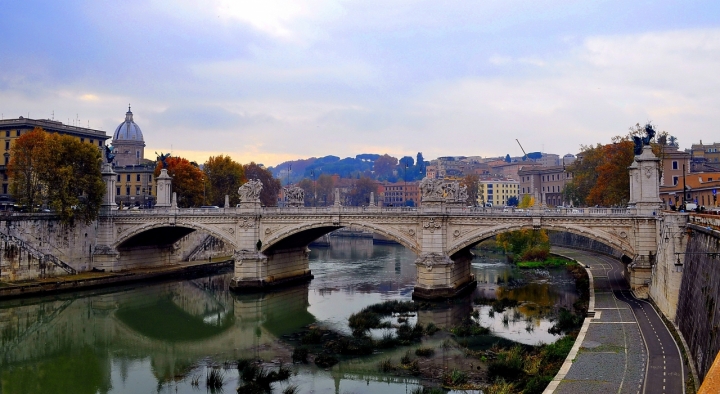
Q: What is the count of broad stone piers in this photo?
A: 2